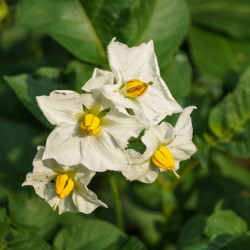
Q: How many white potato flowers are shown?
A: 4